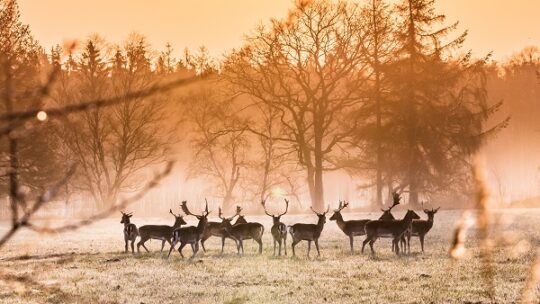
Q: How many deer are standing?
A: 11